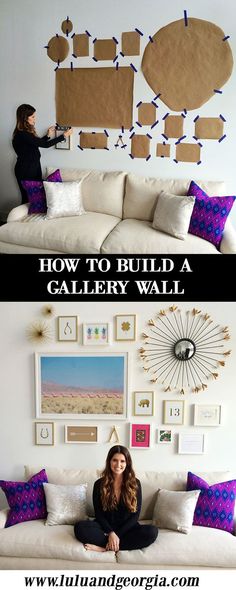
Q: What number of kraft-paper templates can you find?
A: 14